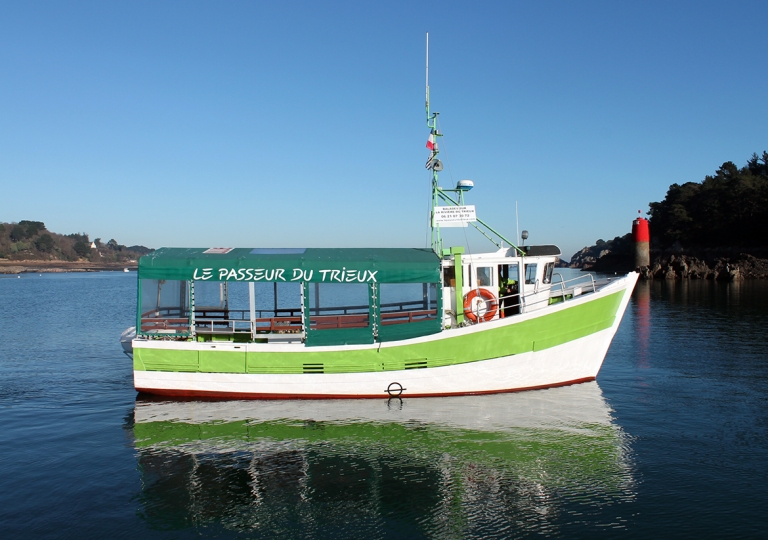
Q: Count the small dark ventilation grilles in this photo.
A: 2